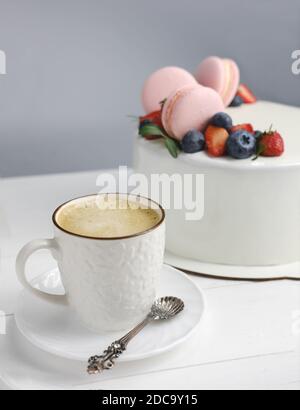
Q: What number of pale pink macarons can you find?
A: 3